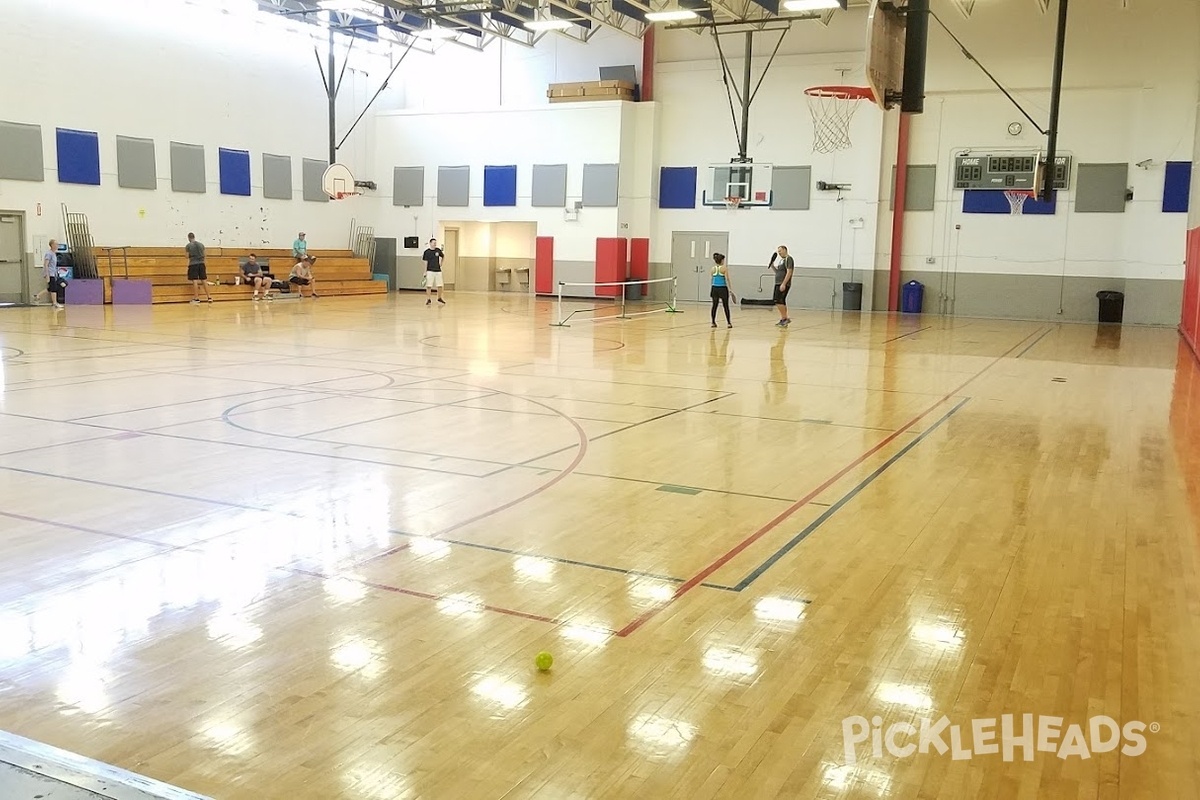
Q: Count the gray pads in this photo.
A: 13